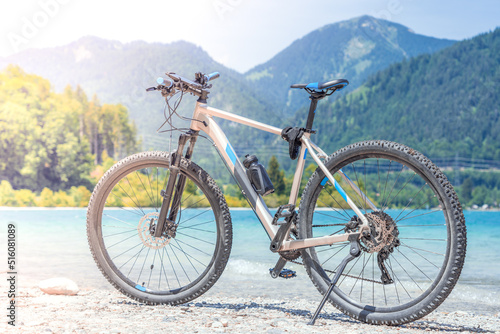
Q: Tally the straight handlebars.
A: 1